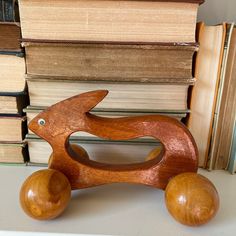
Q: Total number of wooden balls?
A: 4